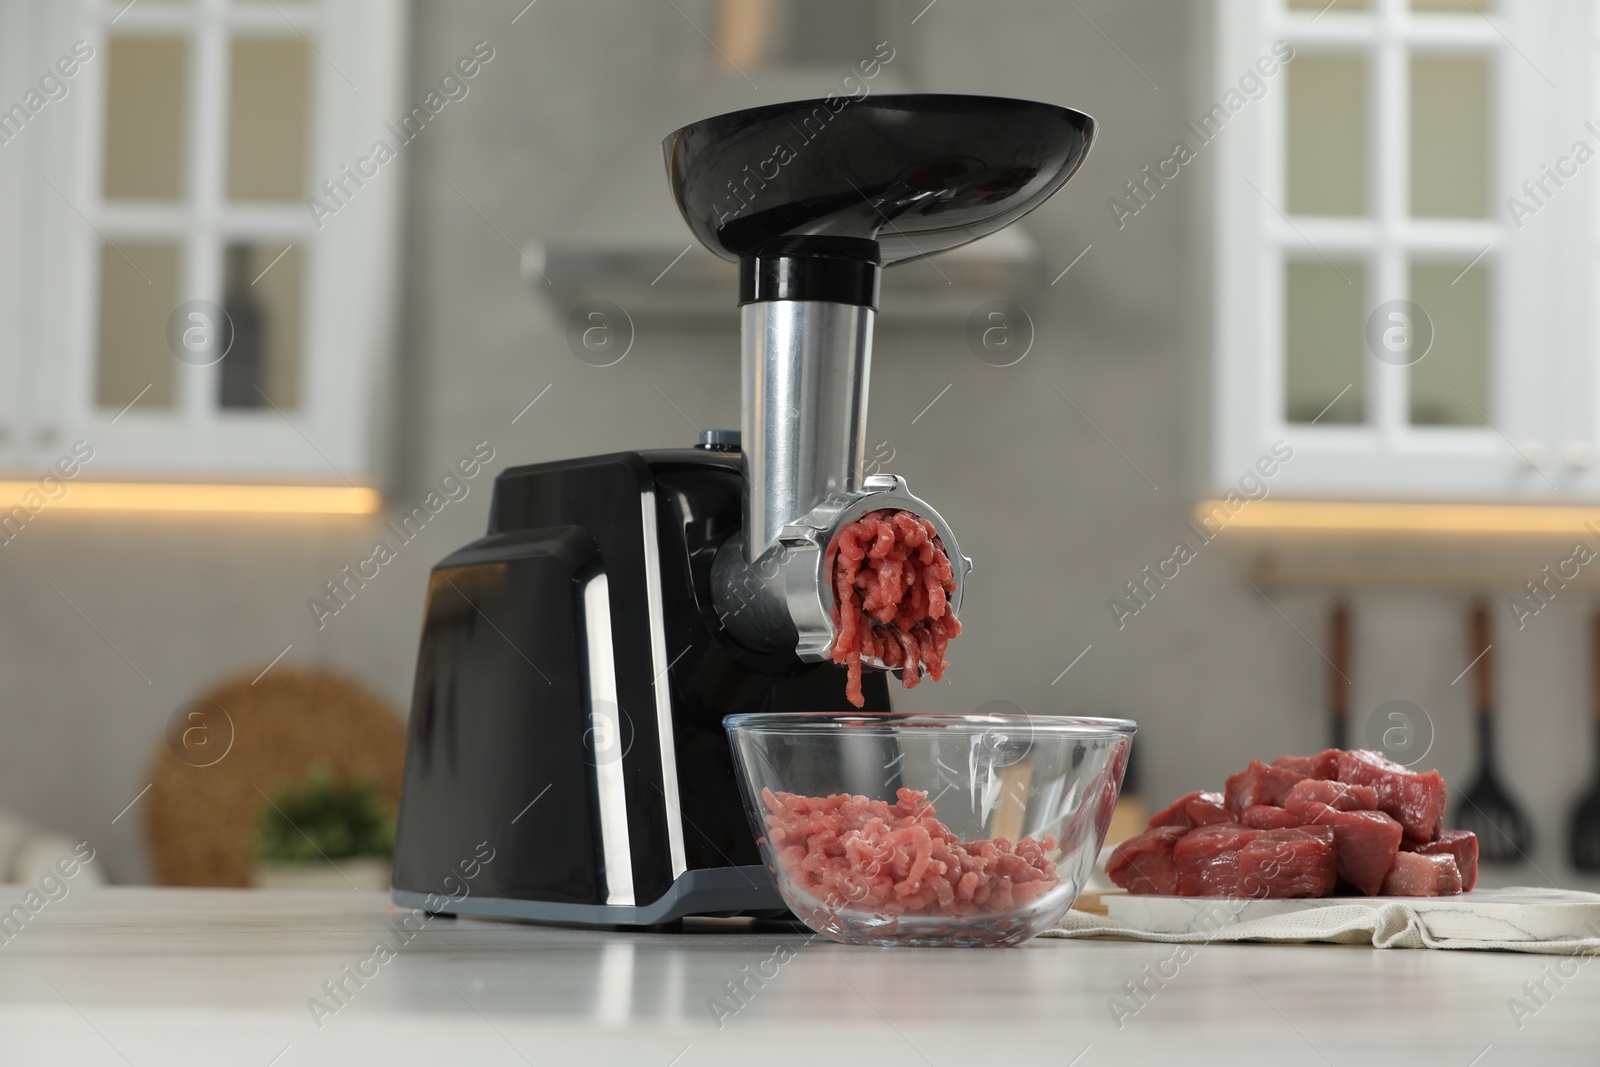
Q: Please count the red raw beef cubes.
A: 12